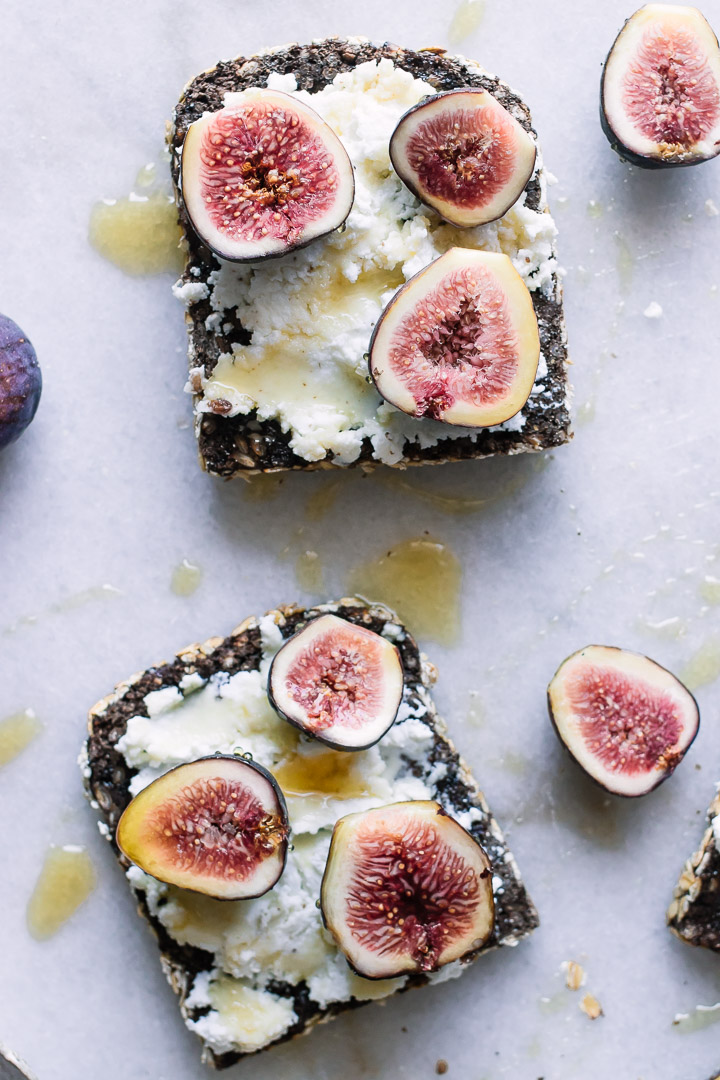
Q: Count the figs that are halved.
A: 8